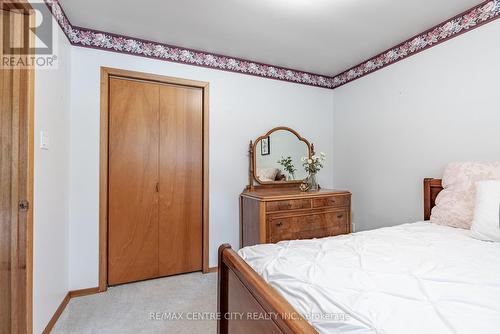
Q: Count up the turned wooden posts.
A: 2